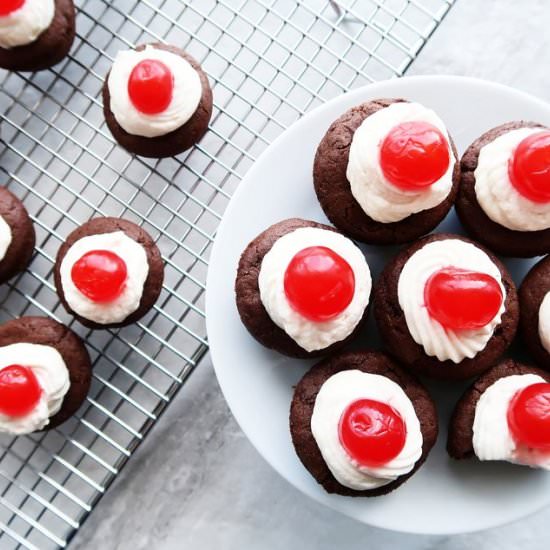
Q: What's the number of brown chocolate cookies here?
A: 12